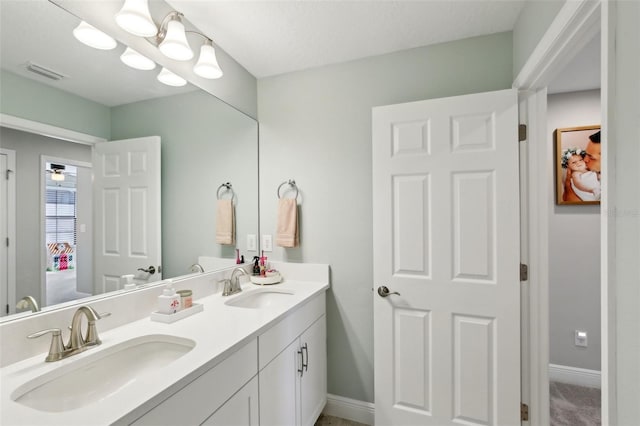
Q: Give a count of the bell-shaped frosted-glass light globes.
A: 3